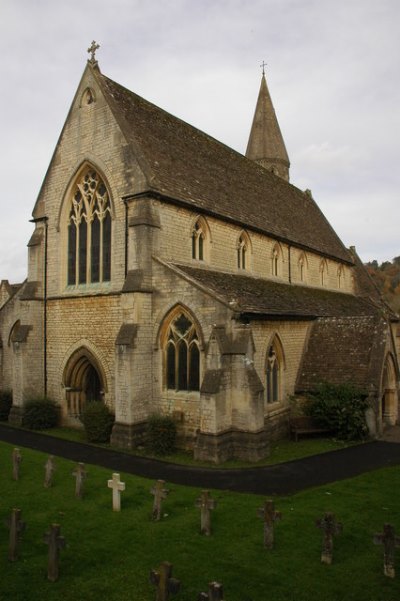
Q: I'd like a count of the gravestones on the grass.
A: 13